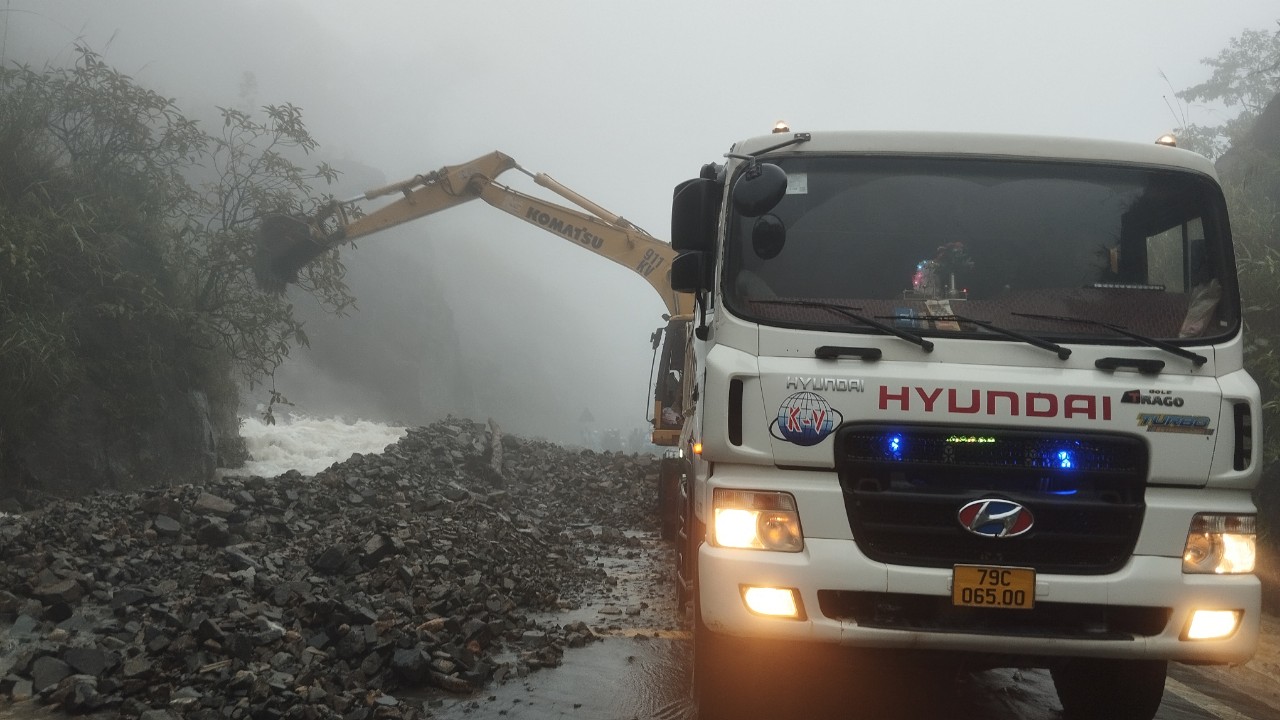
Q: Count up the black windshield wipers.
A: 3